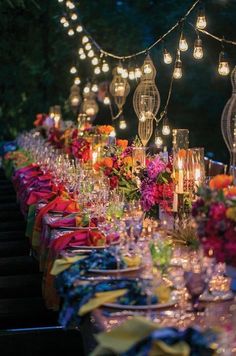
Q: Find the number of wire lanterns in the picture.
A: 5